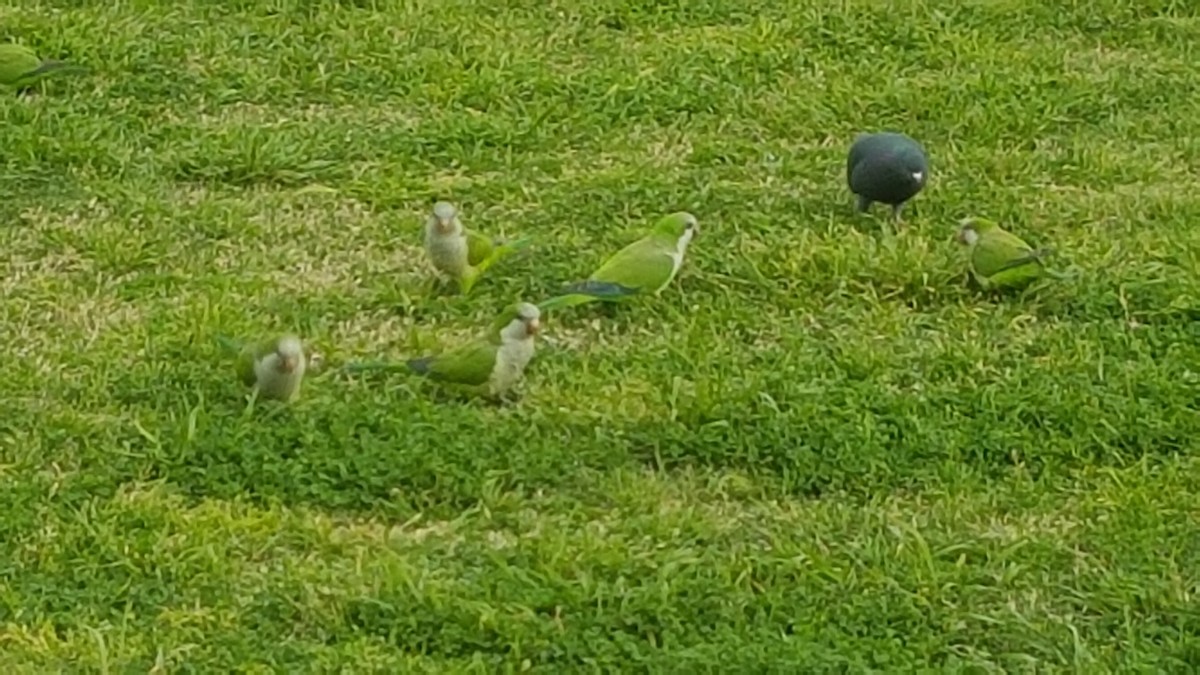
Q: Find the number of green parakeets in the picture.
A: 6